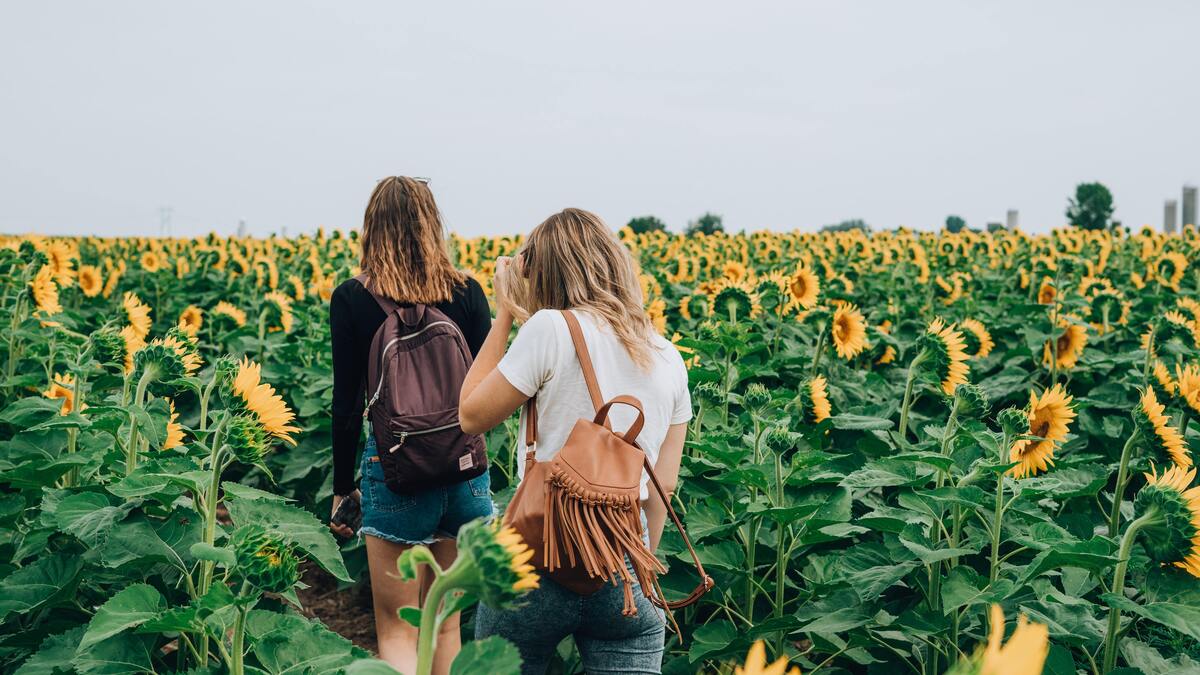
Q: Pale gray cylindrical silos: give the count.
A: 3